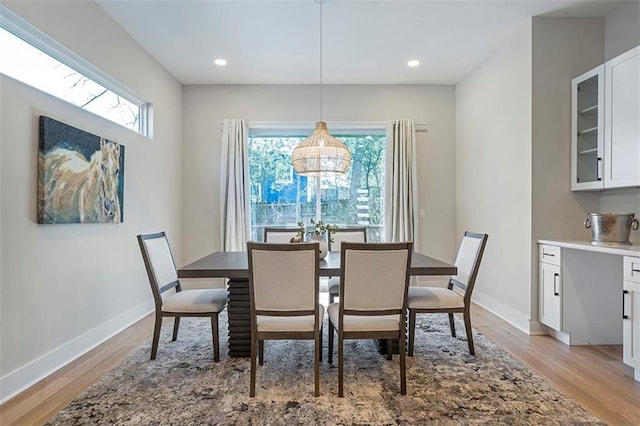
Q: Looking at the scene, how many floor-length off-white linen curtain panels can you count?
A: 2